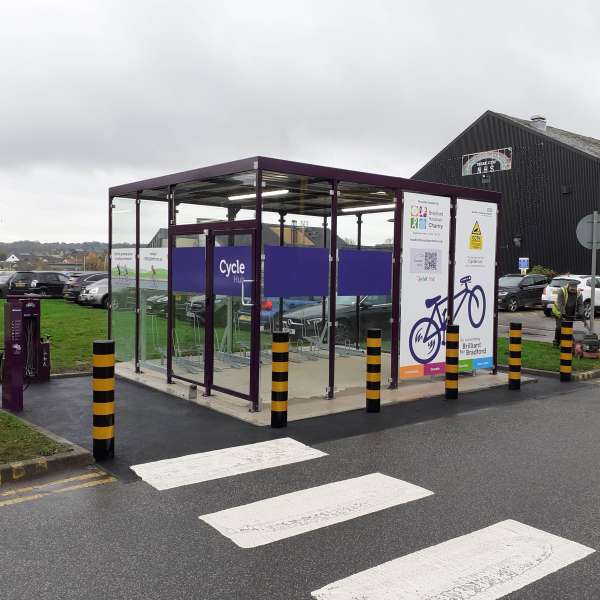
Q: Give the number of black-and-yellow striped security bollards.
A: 6